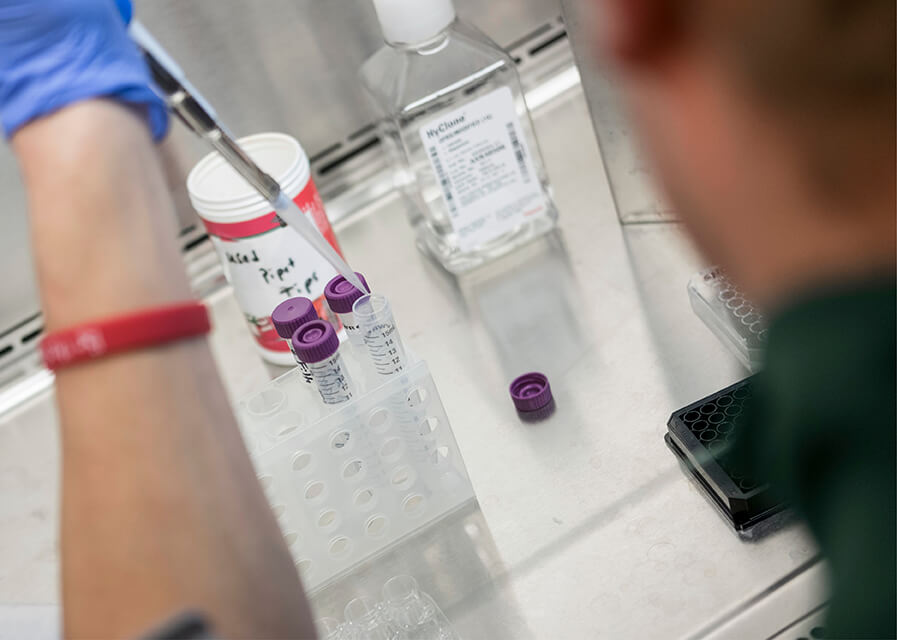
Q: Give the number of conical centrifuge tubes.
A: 4